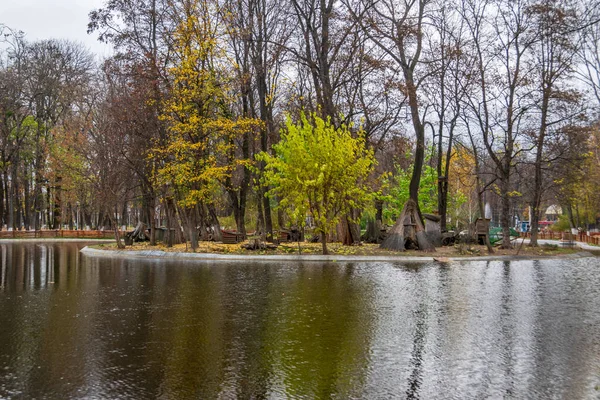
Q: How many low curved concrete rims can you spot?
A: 1